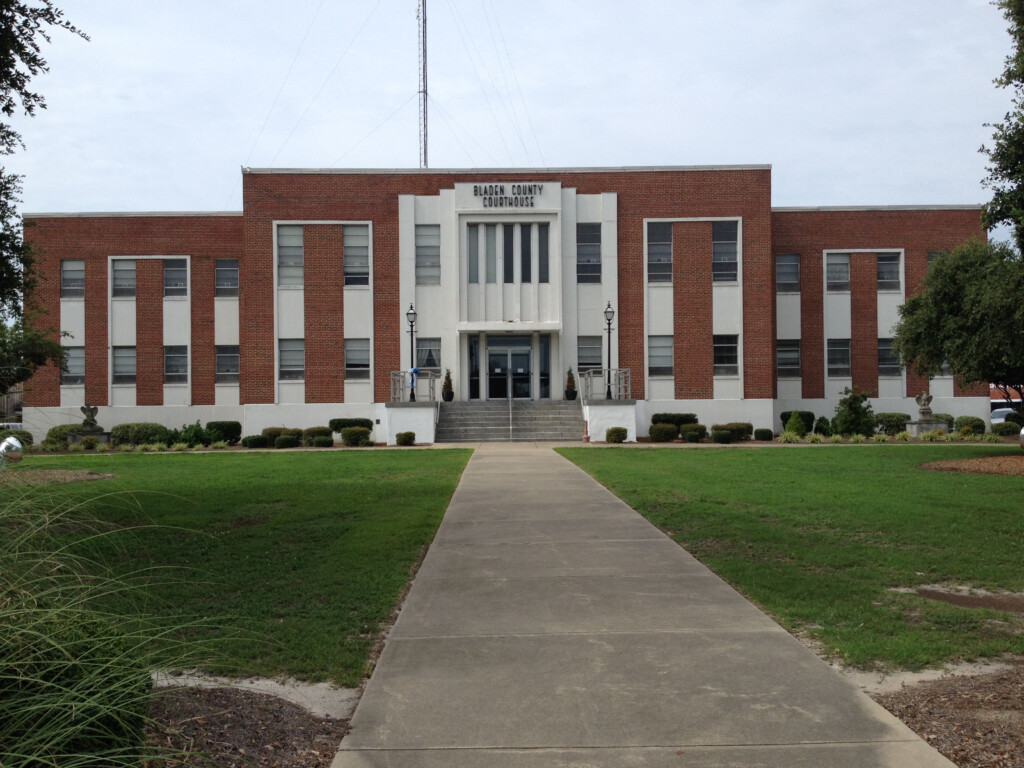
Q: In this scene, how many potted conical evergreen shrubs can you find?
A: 2